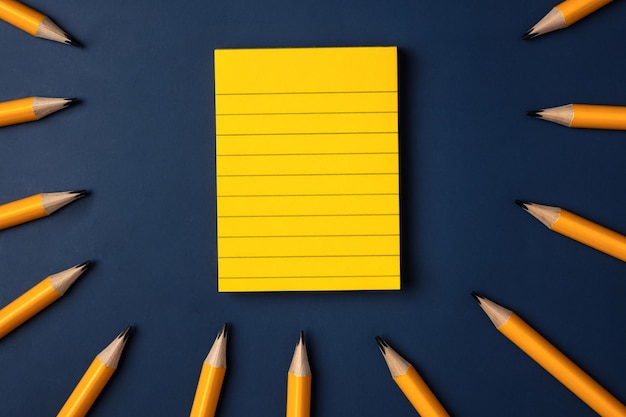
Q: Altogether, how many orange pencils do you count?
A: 12